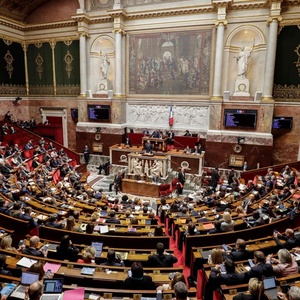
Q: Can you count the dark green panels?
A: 4